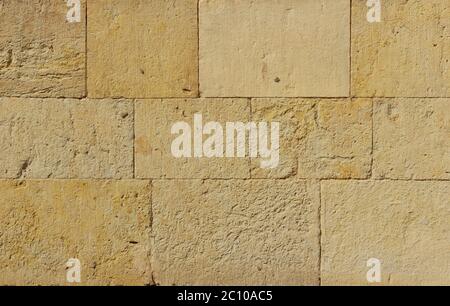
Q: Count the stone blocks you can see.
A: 11